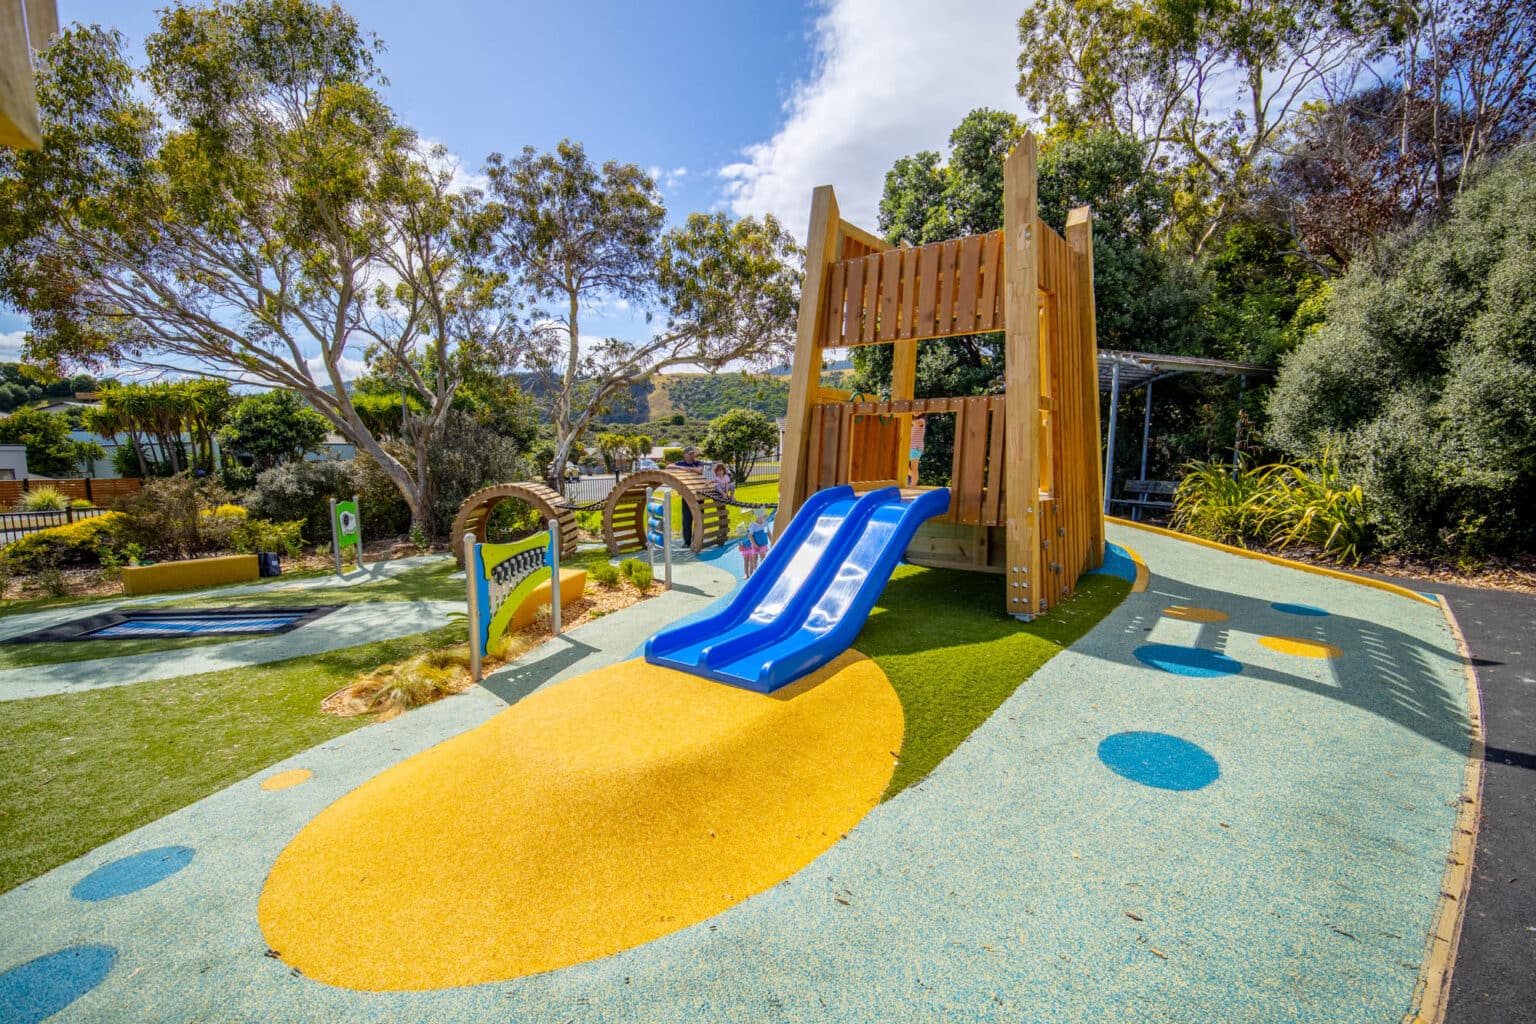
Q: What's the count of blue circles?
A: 5